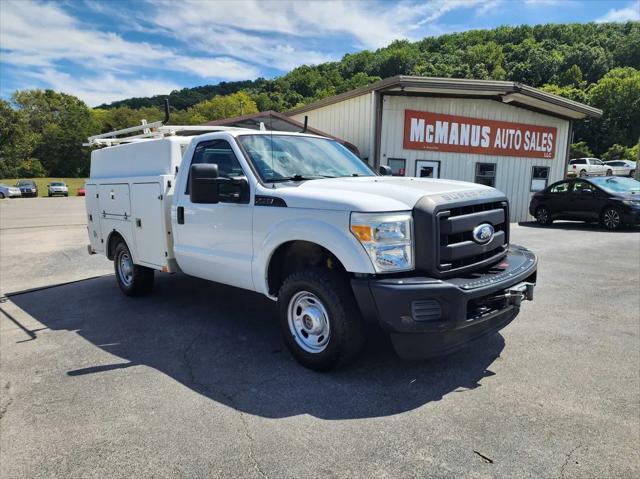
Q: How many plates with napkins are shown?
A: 0